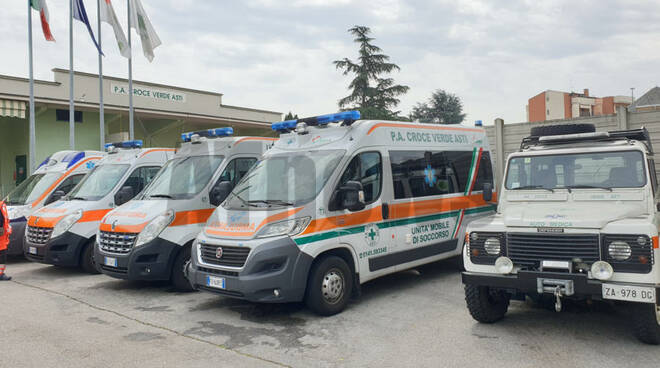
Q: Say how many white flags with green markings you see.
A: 2